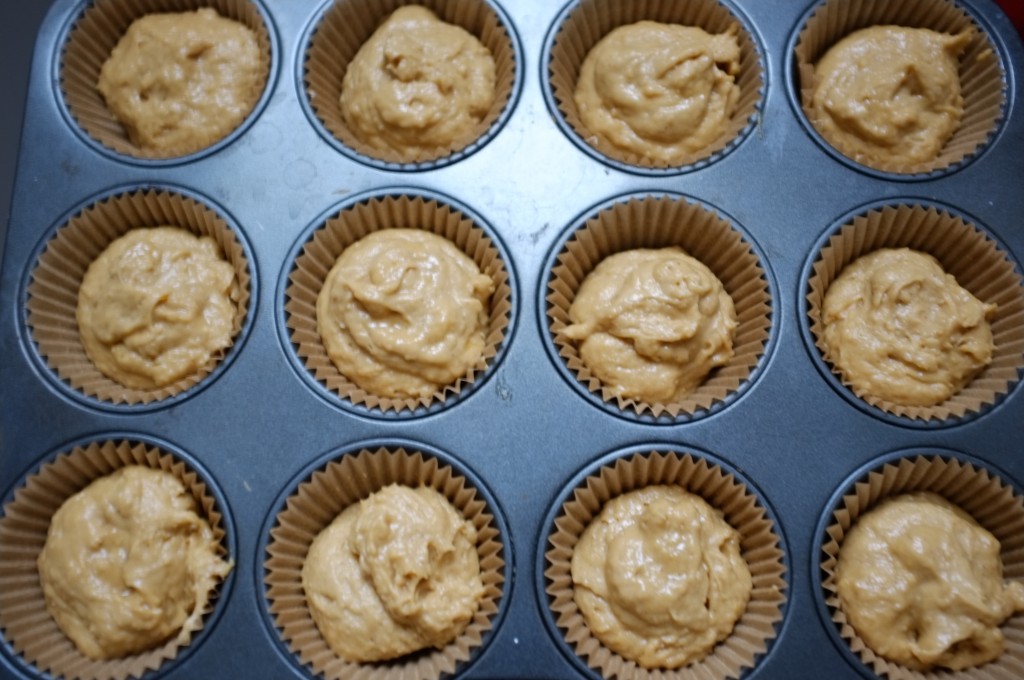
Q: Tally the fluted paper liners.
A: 12